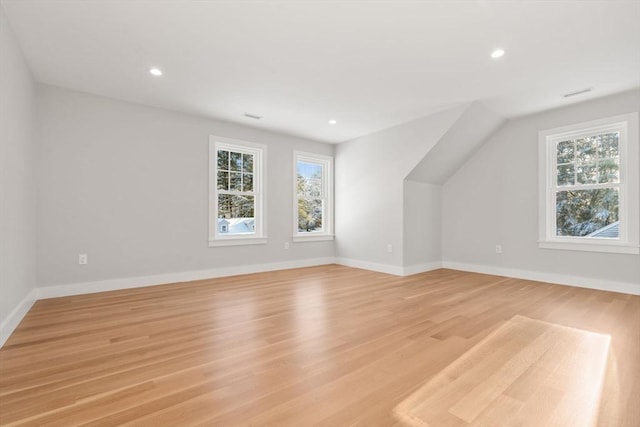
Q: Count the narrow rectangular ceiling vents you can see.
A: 2